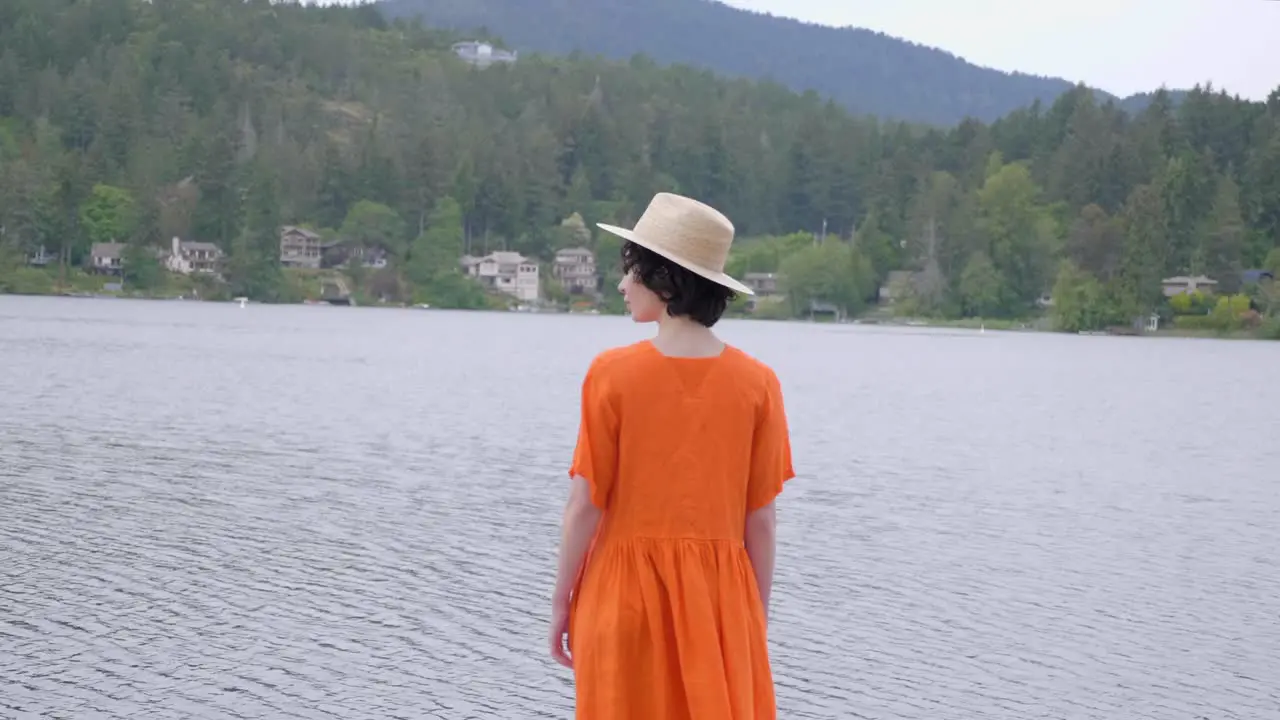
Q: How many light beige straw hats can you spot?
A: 1